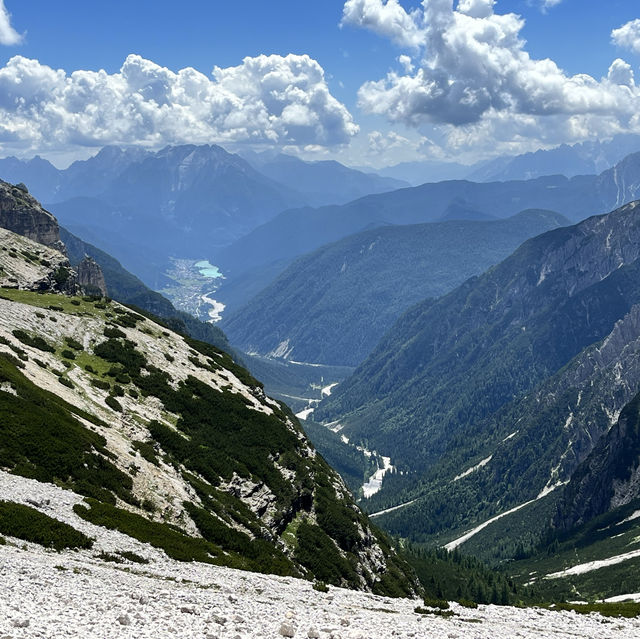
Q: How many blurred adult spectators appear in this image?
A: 0